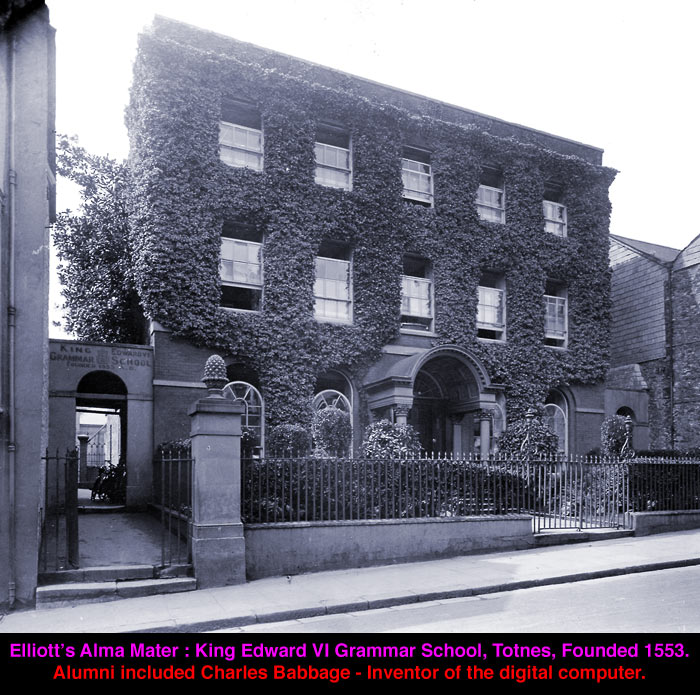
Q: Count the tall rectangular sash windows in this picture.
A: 10